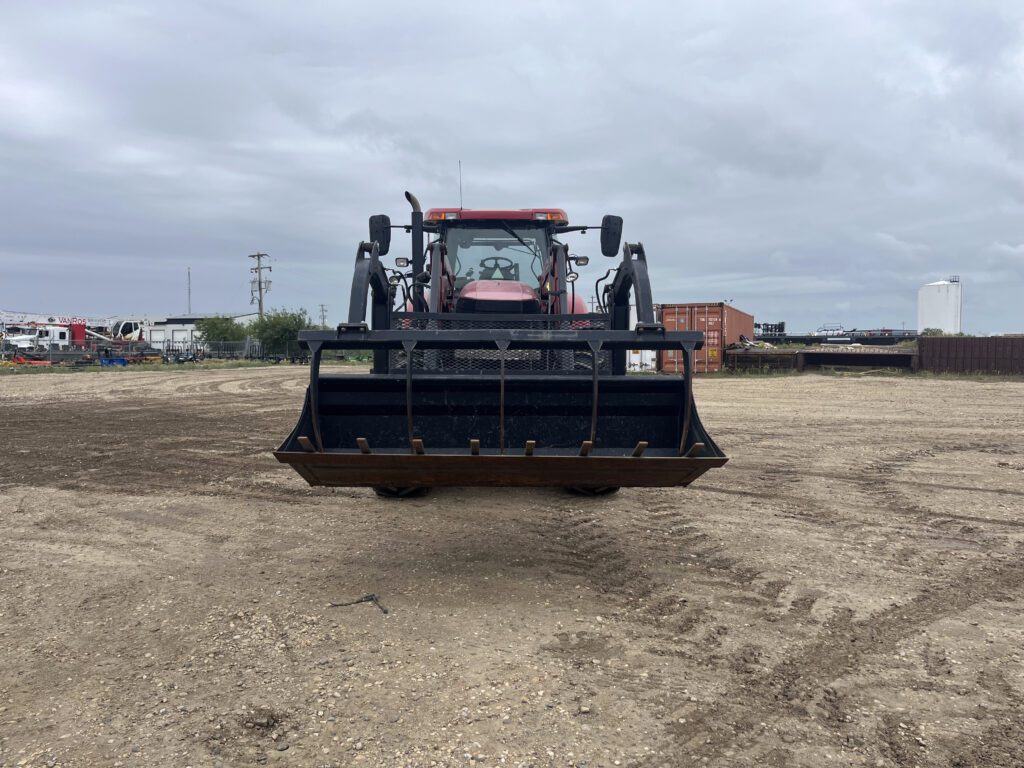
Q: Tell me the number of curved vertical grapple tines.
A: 5